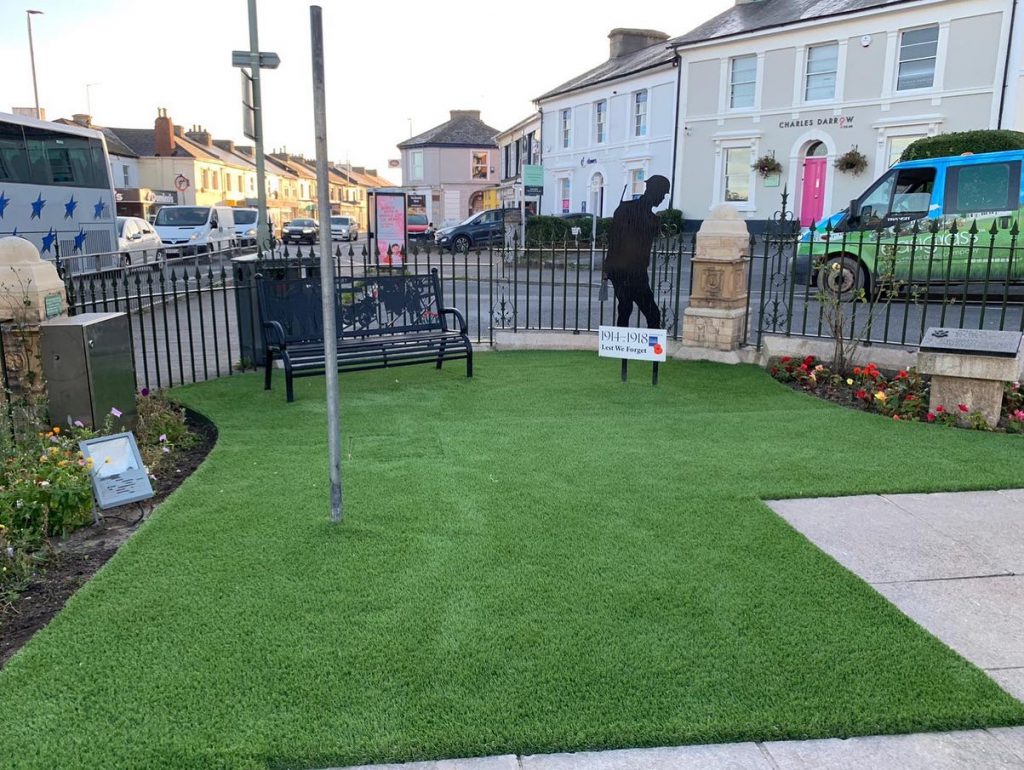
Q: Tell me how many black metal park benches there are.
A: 1